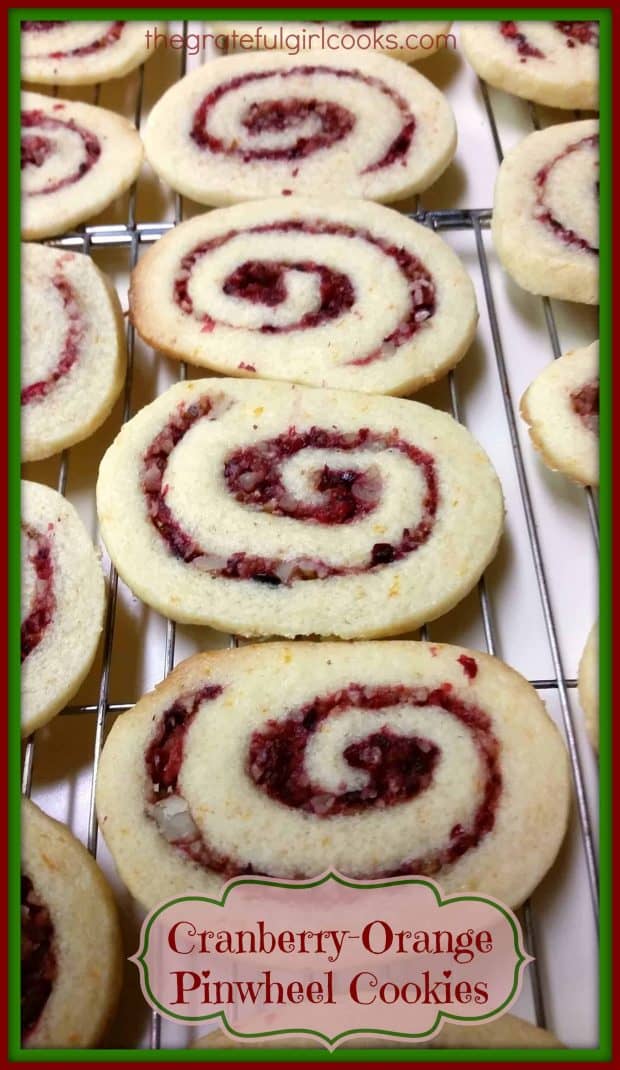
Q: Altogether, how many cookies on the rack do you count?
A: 15